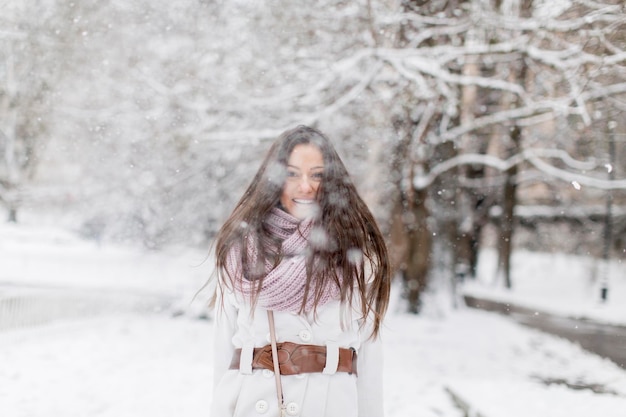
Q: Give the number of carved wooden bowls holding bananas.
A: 0